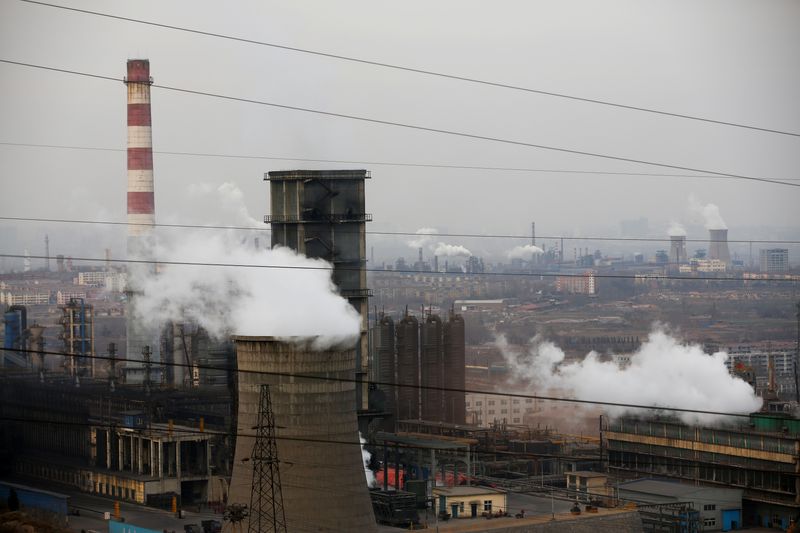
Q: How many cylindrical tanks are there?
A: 4